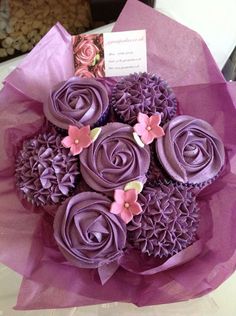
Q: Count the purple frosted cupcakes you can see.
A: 7